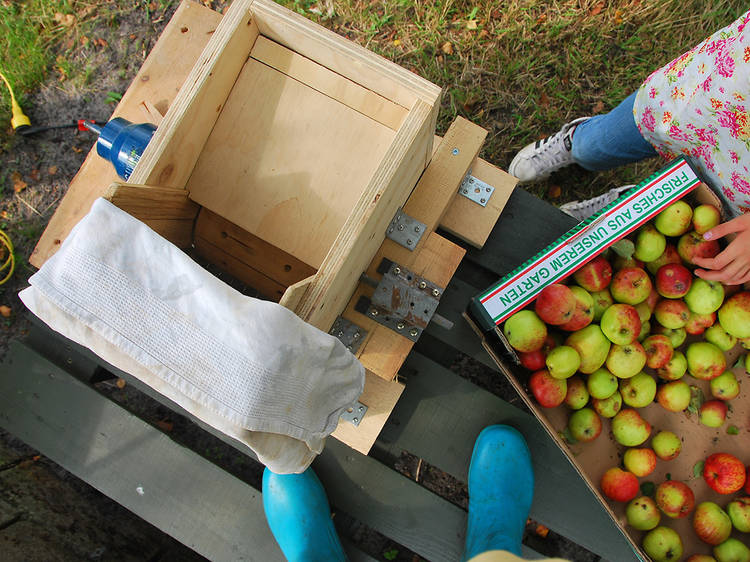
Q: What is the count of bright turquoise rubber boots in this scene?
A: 2